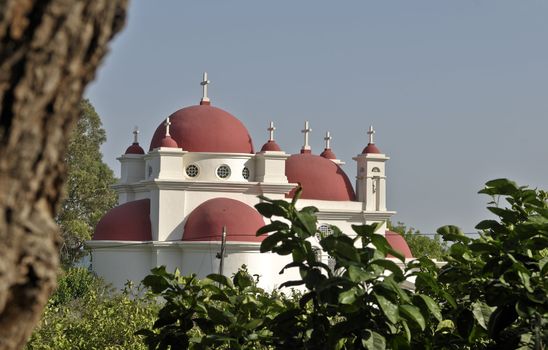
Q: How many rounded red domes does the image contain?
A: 10